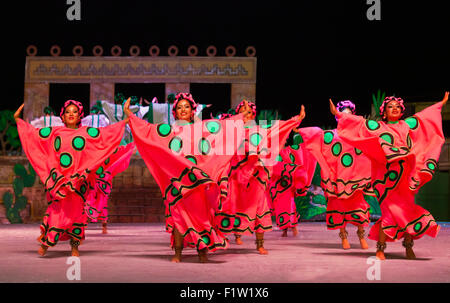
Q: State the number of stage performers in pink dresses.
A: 7